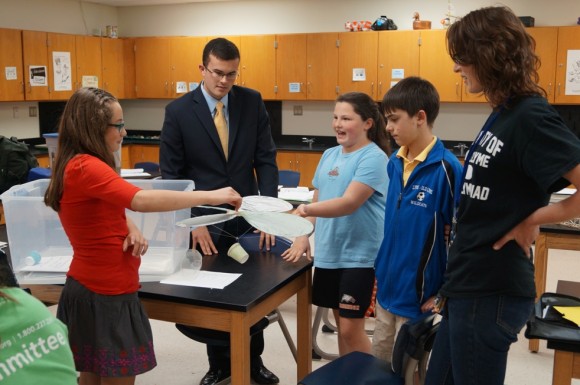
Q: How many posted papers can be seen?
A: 11